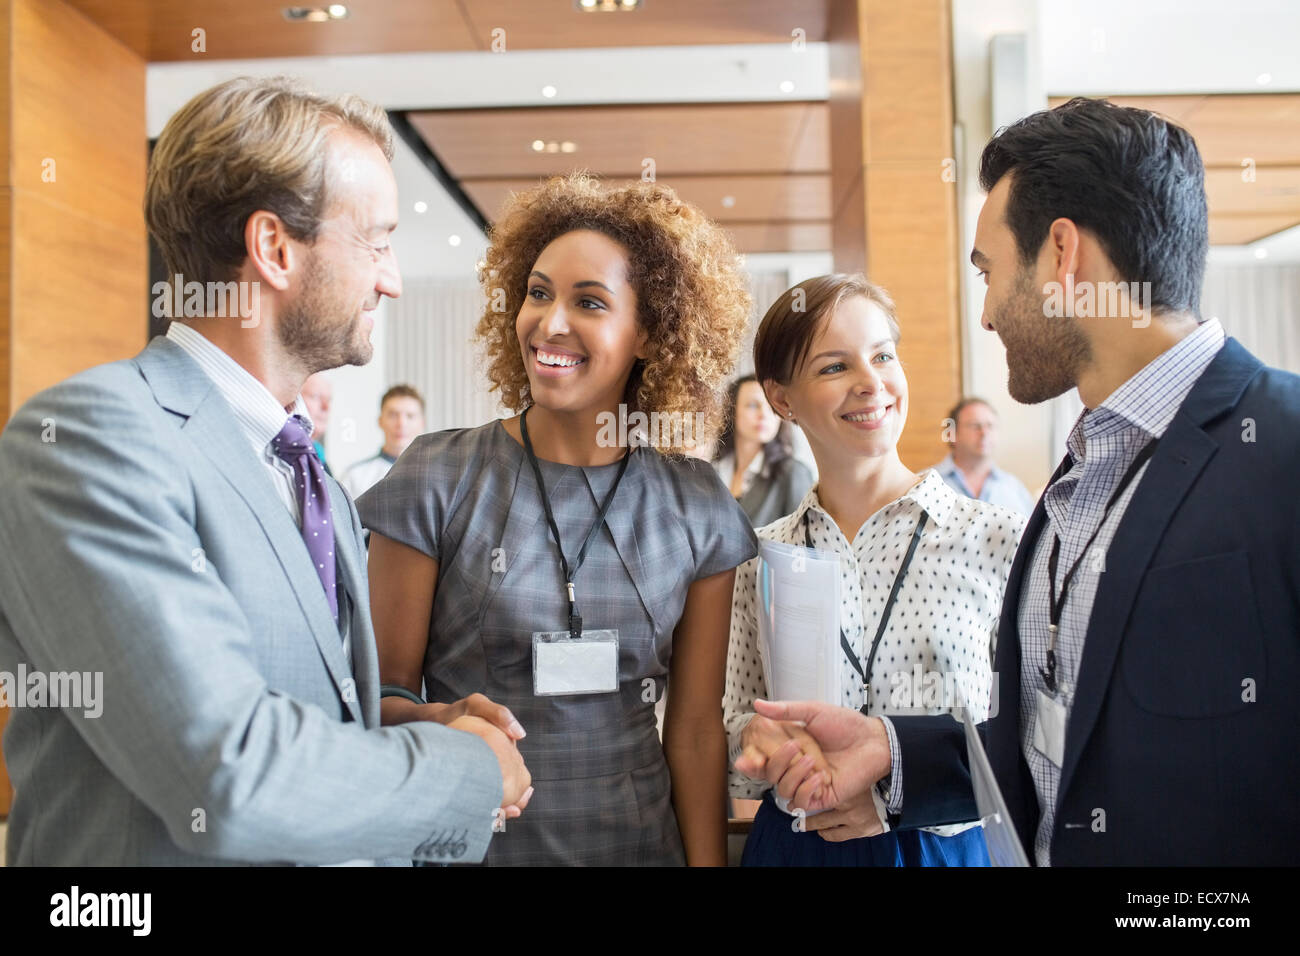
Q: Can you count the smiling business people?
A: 4